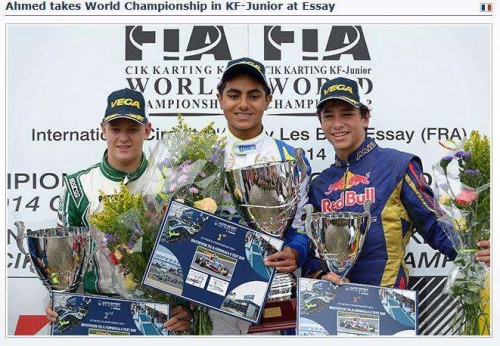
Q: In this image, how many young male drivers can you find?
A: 3